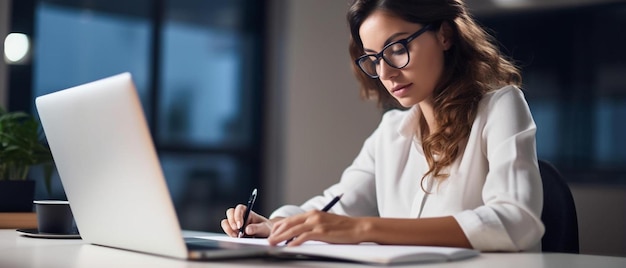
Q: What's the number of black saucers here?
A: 1